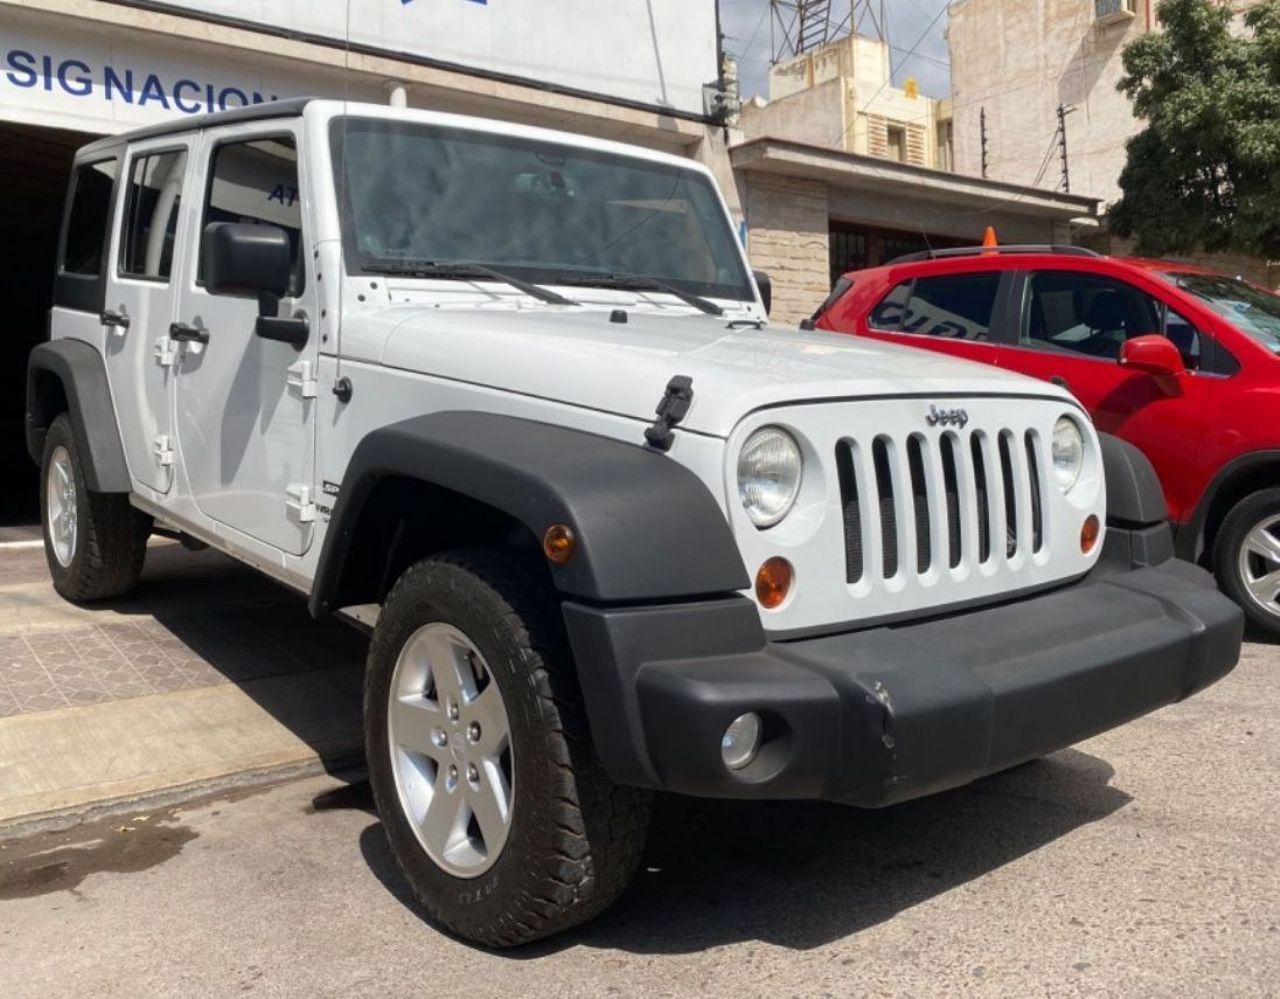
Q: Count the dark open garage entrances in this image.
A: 1